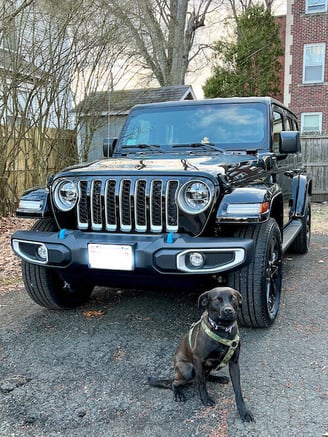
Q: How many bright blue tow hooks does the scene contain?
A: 2